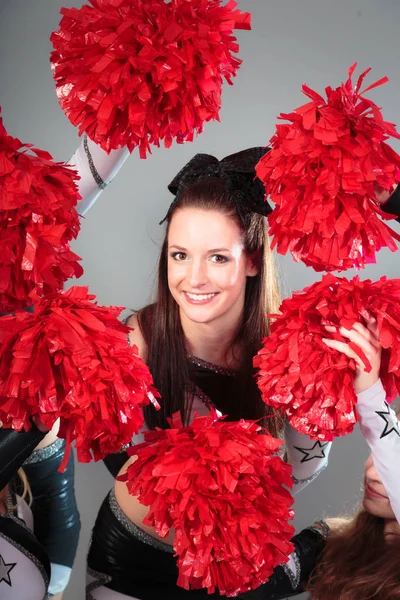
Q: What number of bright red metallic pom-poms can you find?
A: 6